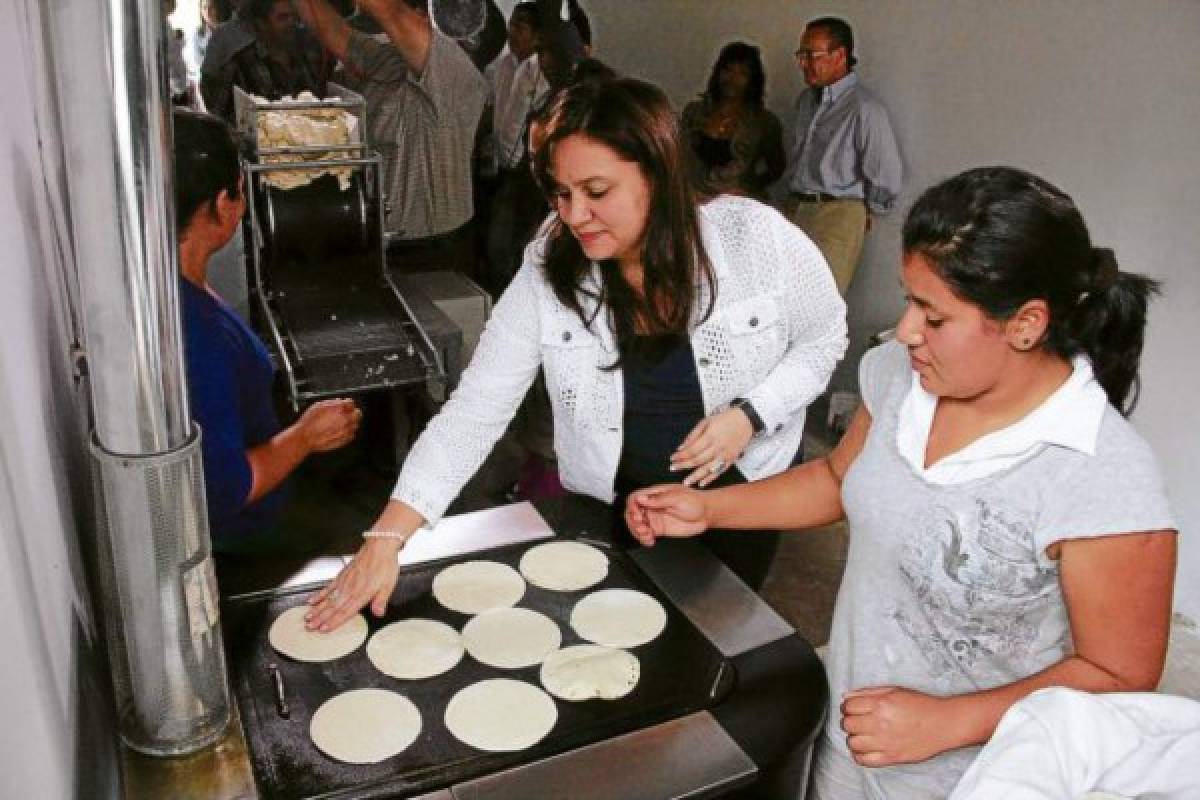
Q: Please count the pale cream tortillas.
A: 9